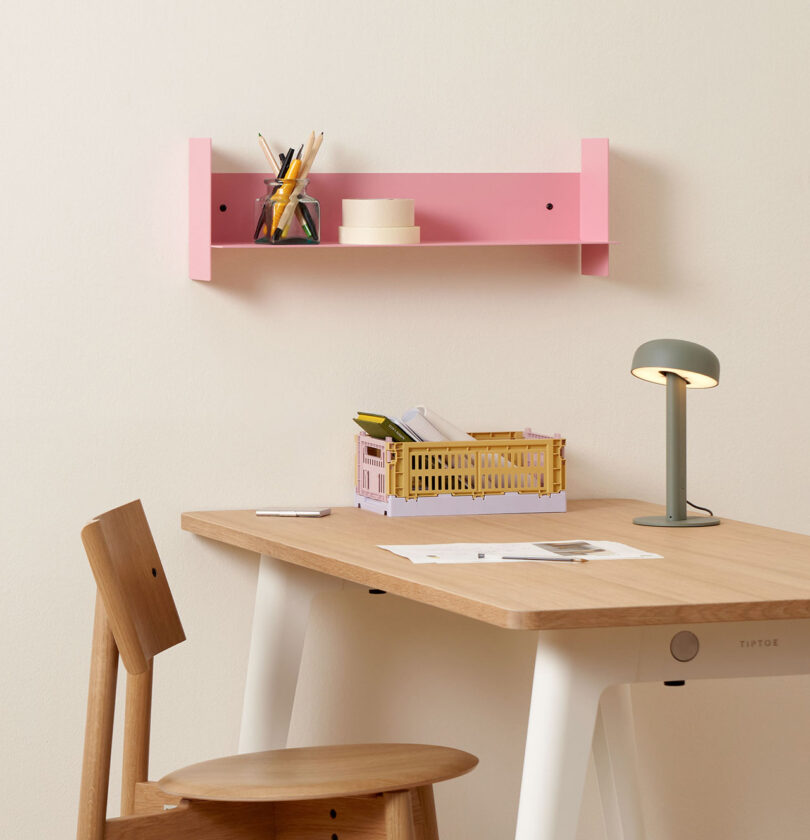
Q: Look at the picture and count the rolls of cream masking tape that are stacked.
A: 2